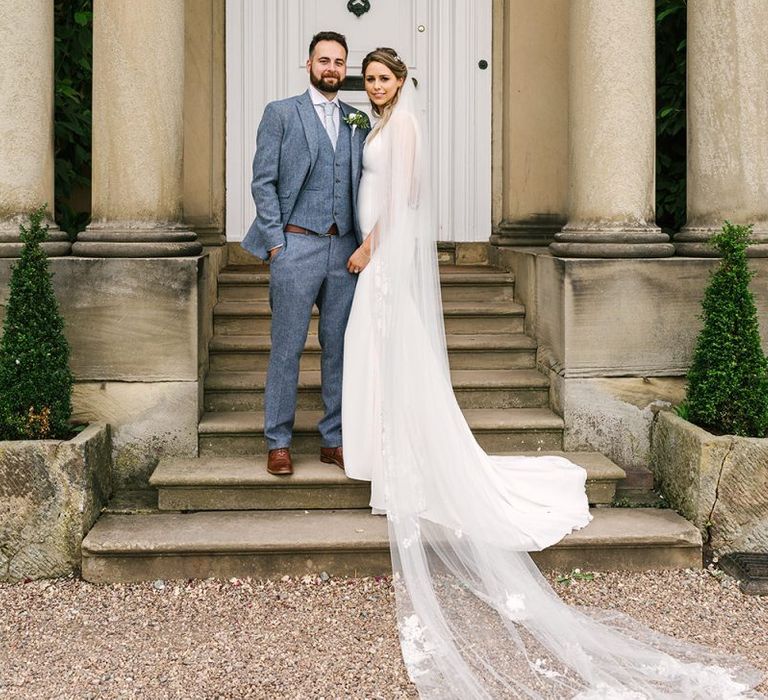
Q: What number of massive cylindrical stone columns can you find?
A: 4